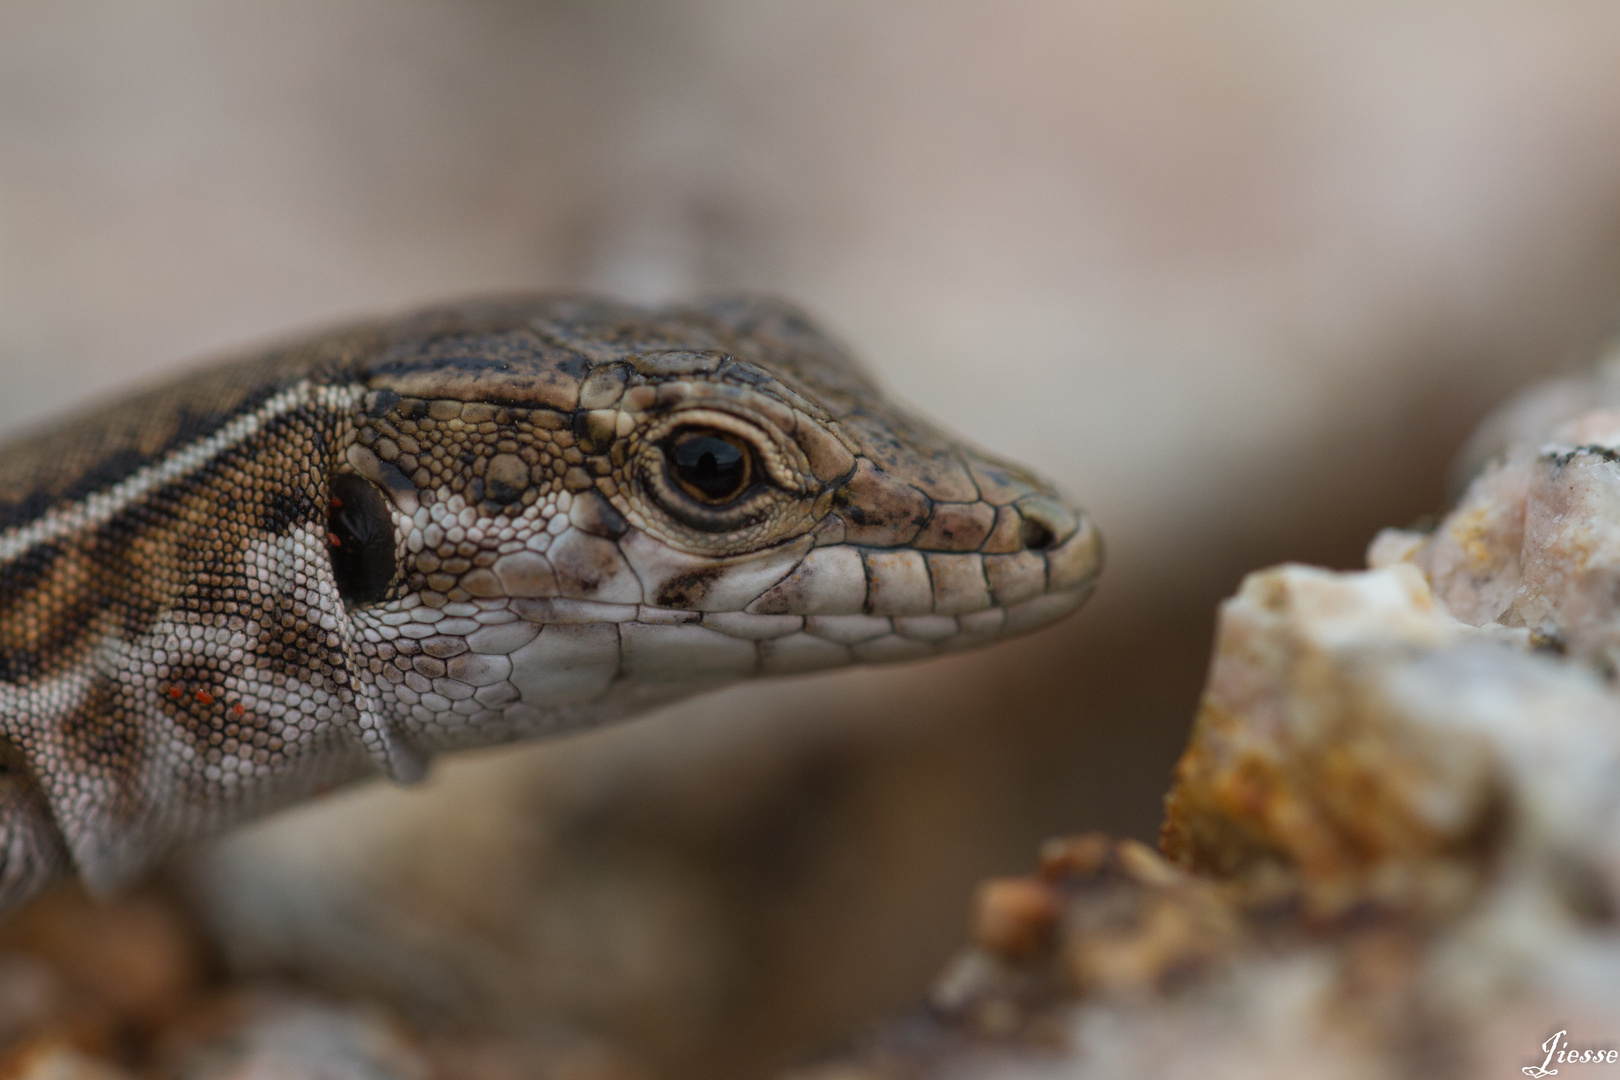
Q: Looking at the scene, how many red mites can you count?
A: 5